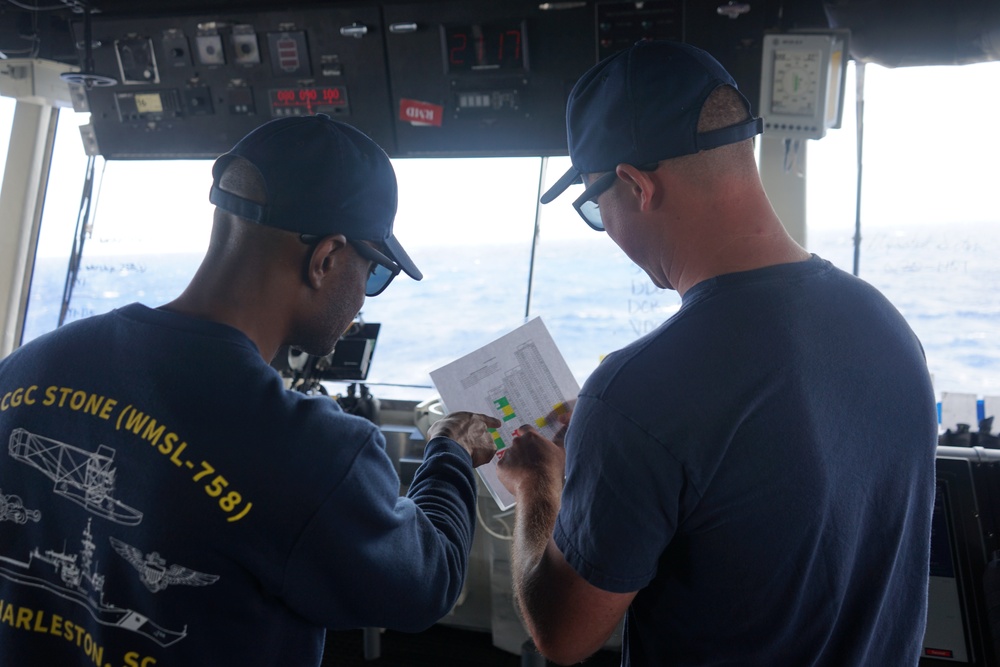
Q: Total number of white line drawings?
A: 4